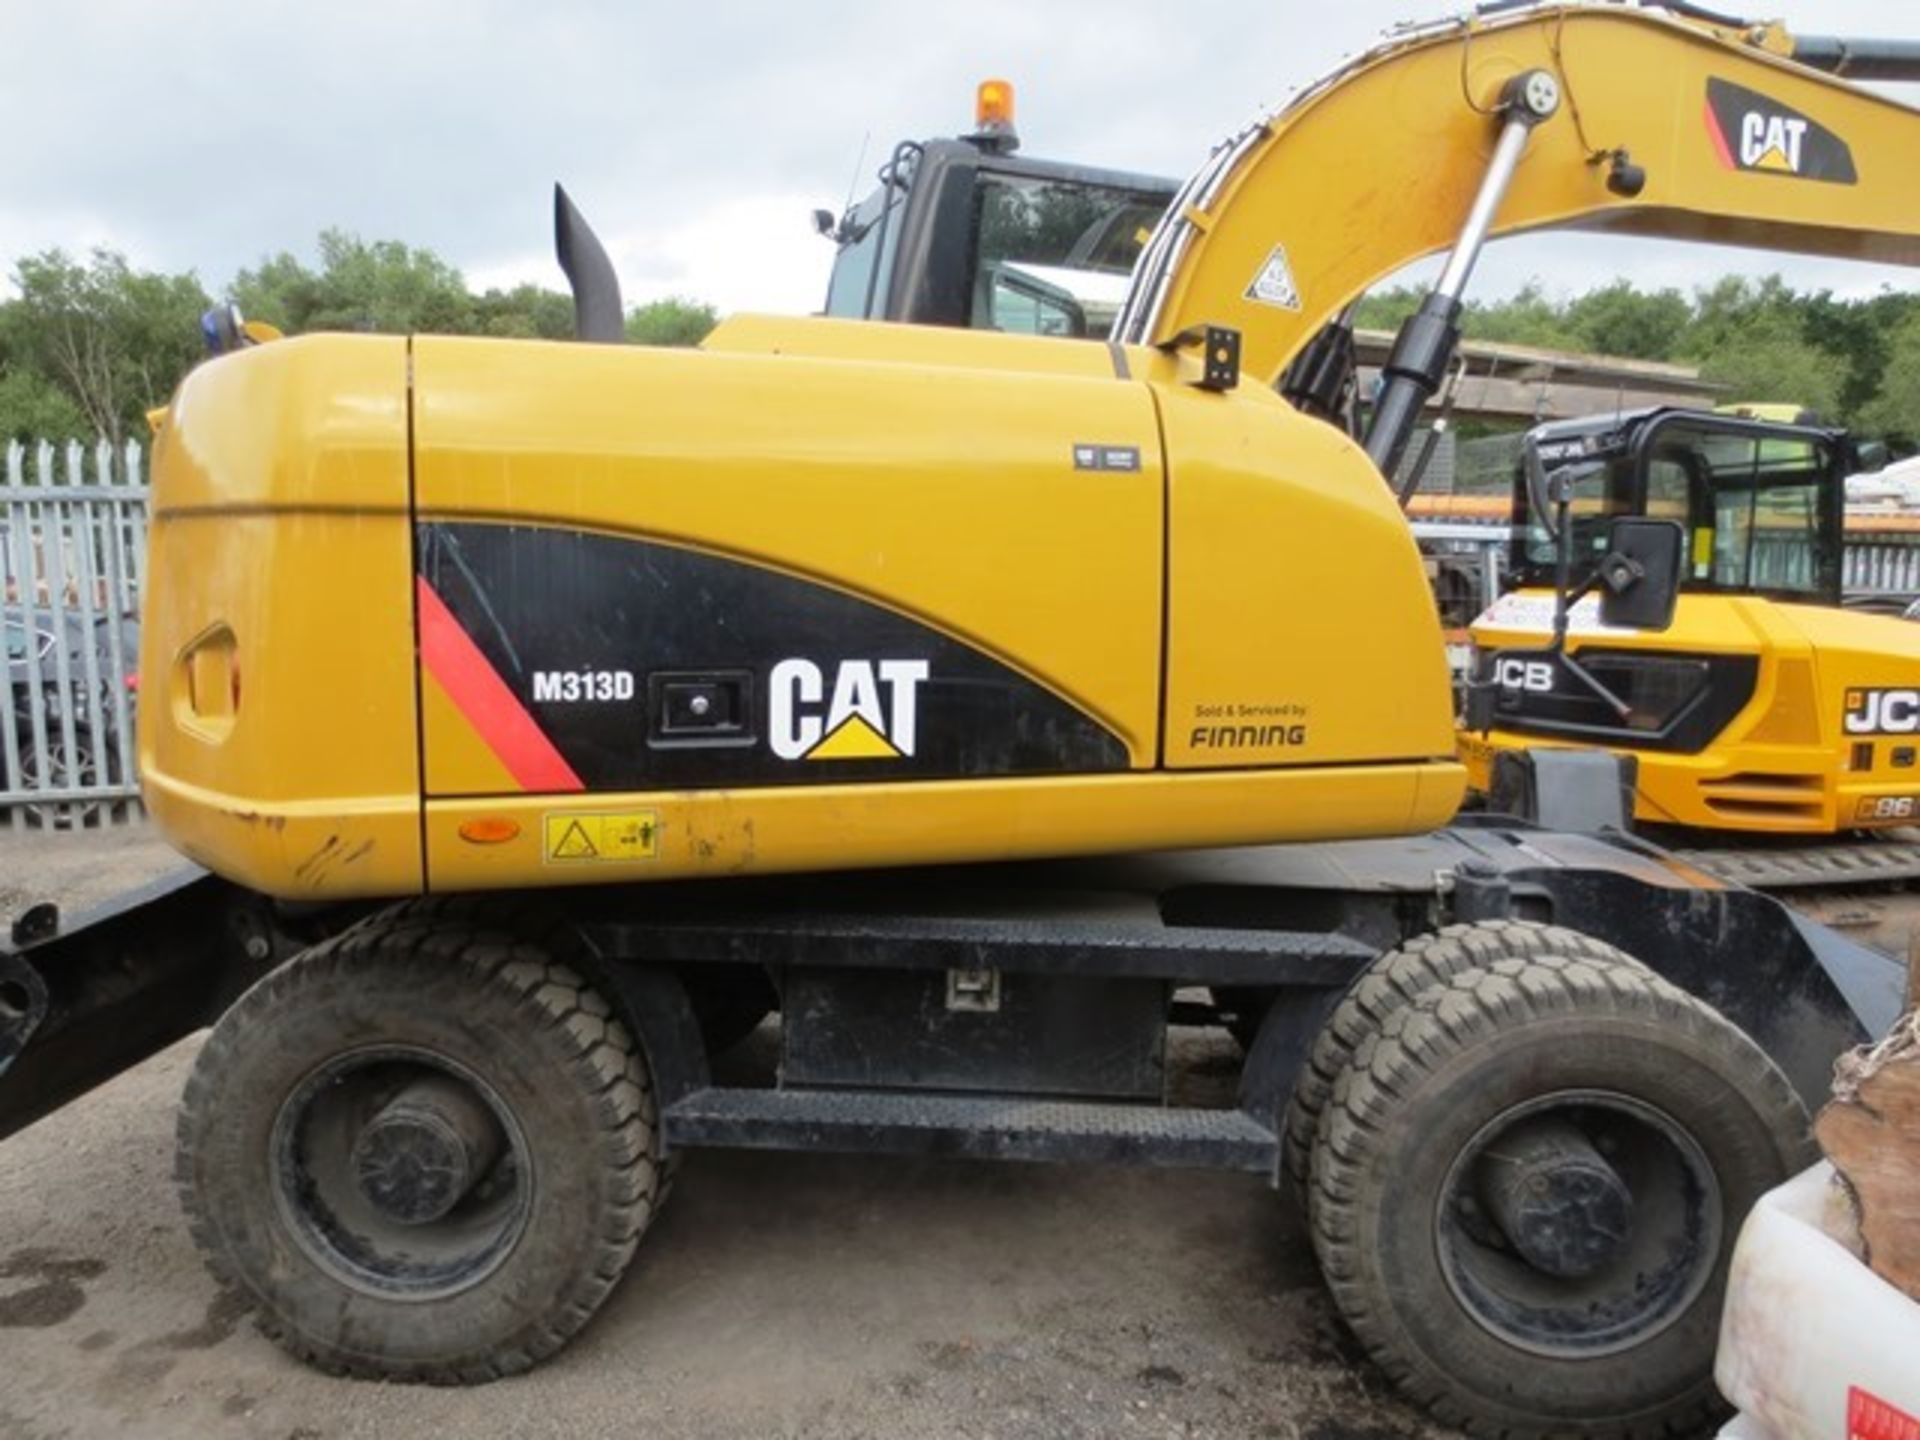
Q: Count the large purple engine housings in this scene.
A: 0